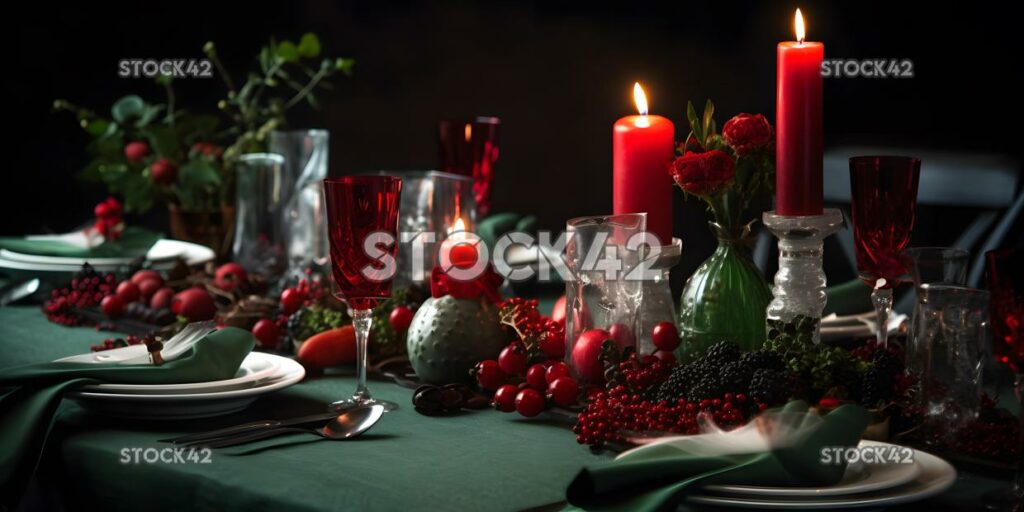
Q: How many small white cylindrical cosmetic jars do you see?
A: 0